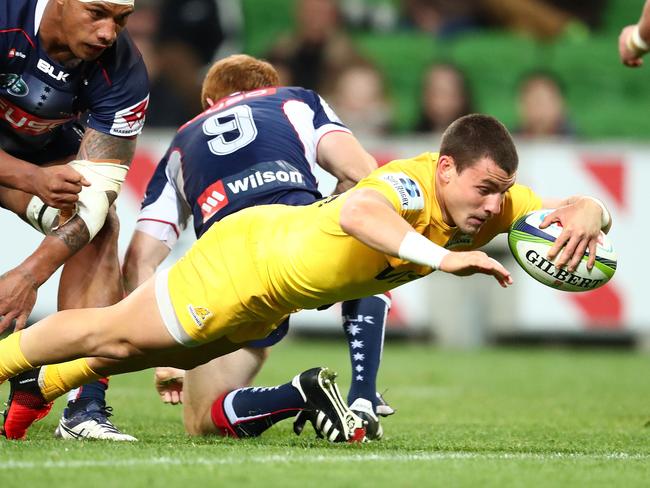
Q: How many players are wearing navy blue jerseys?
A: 2